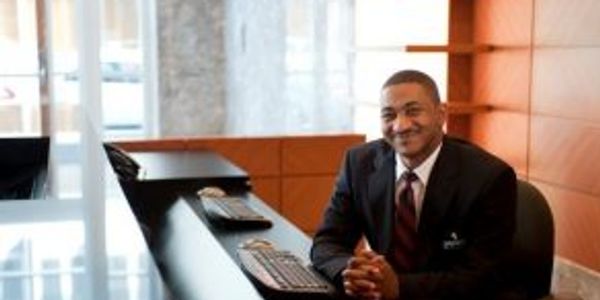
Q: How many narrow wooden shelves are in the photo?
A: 2